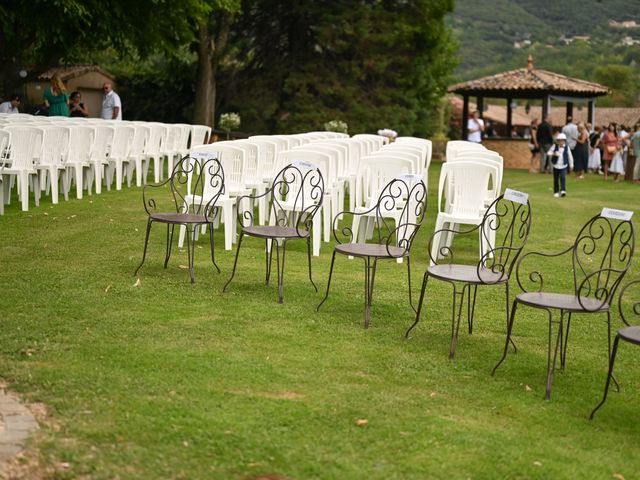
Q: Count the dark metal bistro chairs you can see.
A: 6